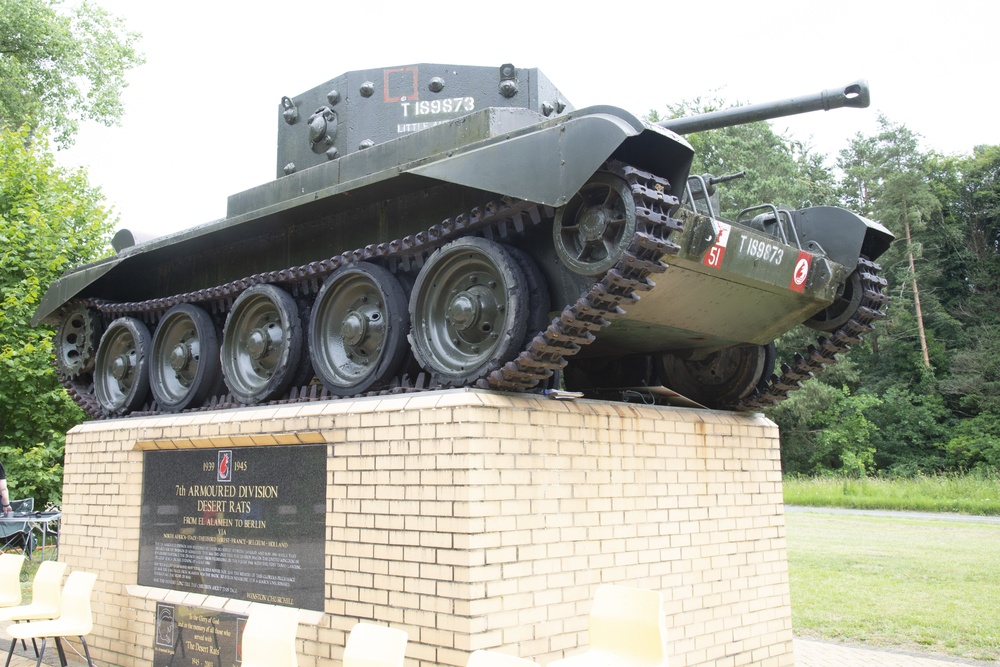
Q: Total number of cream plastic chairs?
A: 7